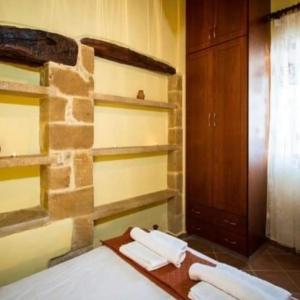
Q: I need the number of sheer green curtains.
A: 0